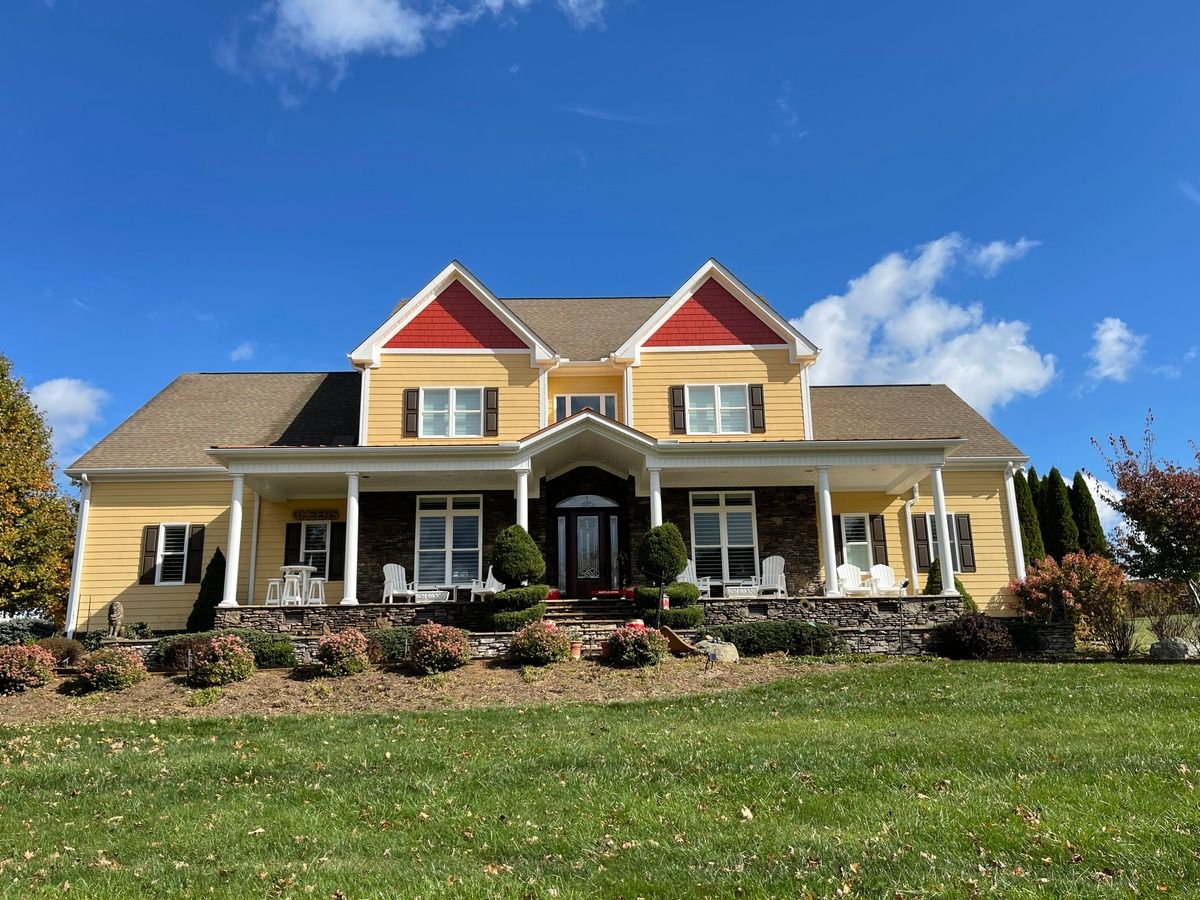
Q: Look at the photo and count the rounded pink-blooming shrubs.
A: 7